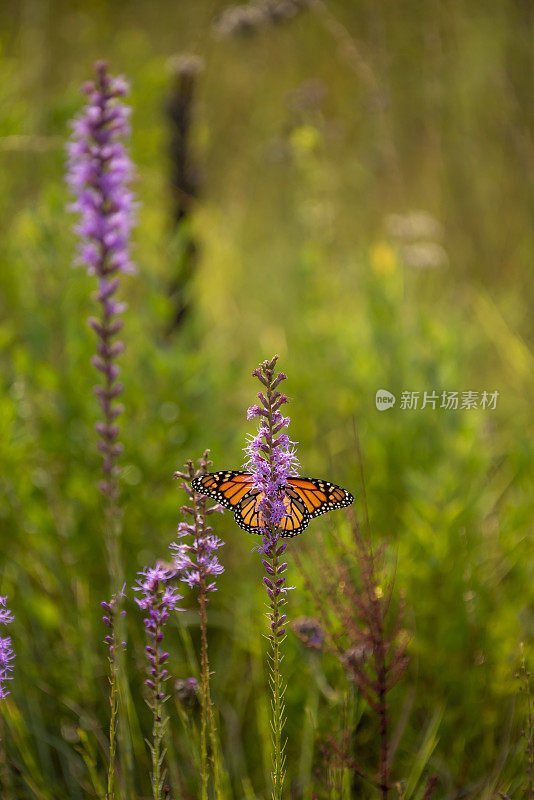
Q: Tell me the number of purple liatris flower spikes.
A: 6